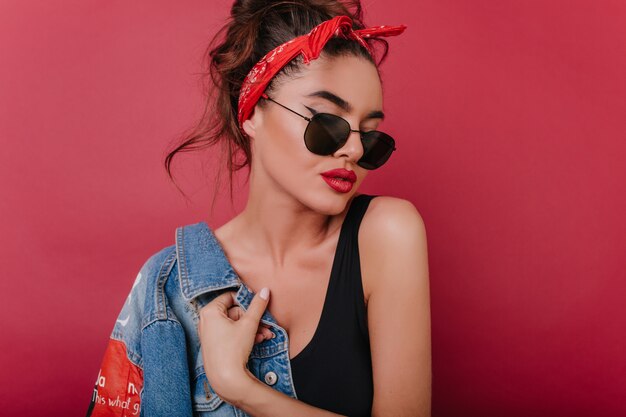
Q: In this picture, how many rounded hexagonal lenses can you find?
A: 2